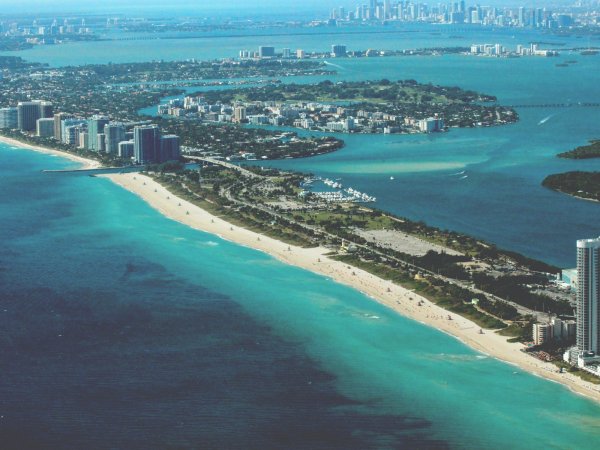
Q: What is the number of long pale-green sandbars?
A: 1